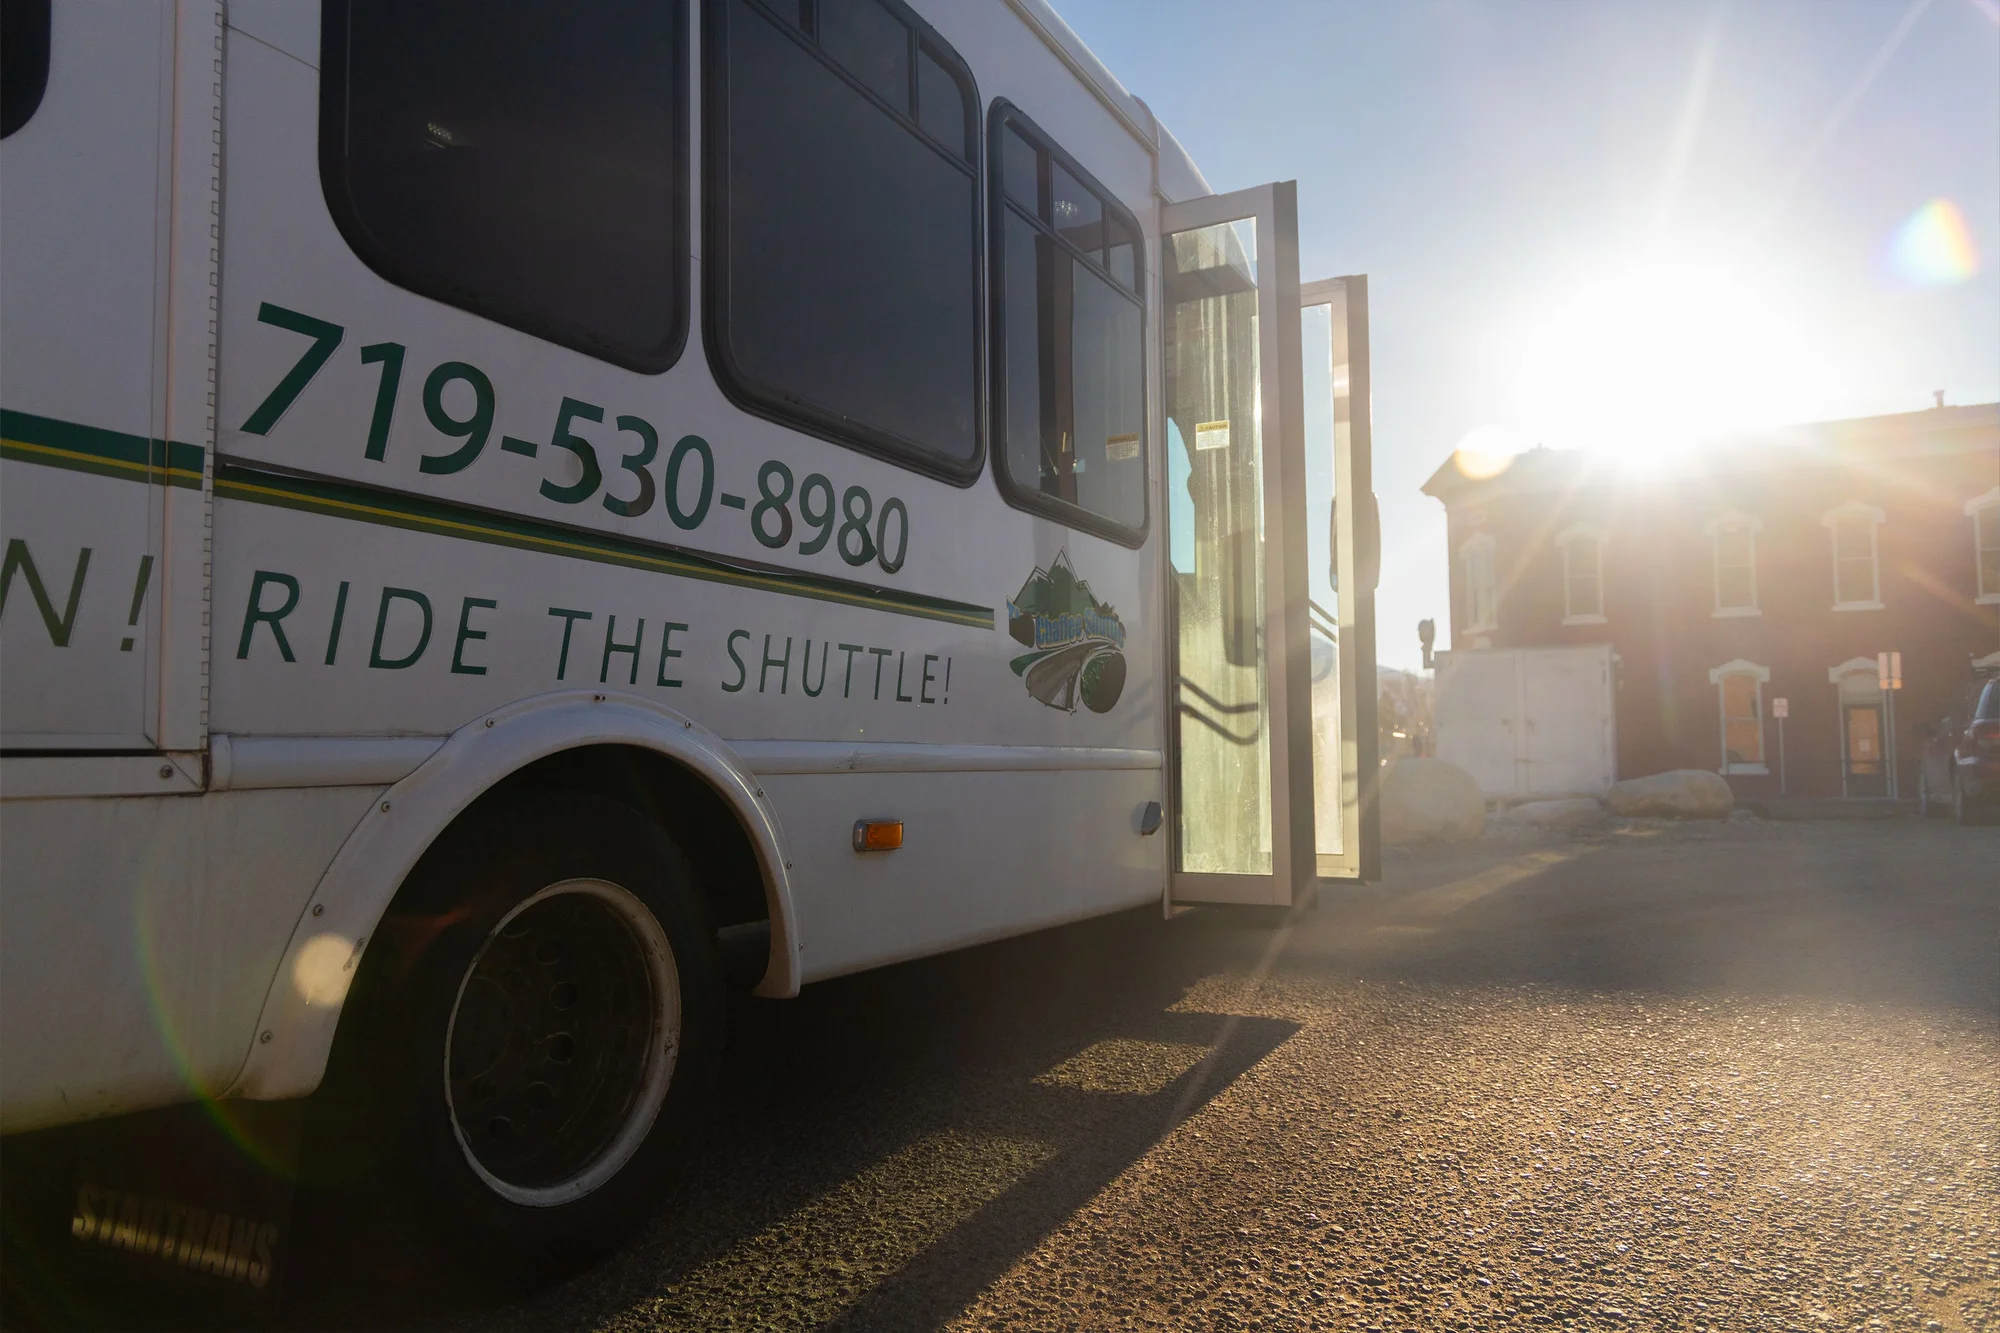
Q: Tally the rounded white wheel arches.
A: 1